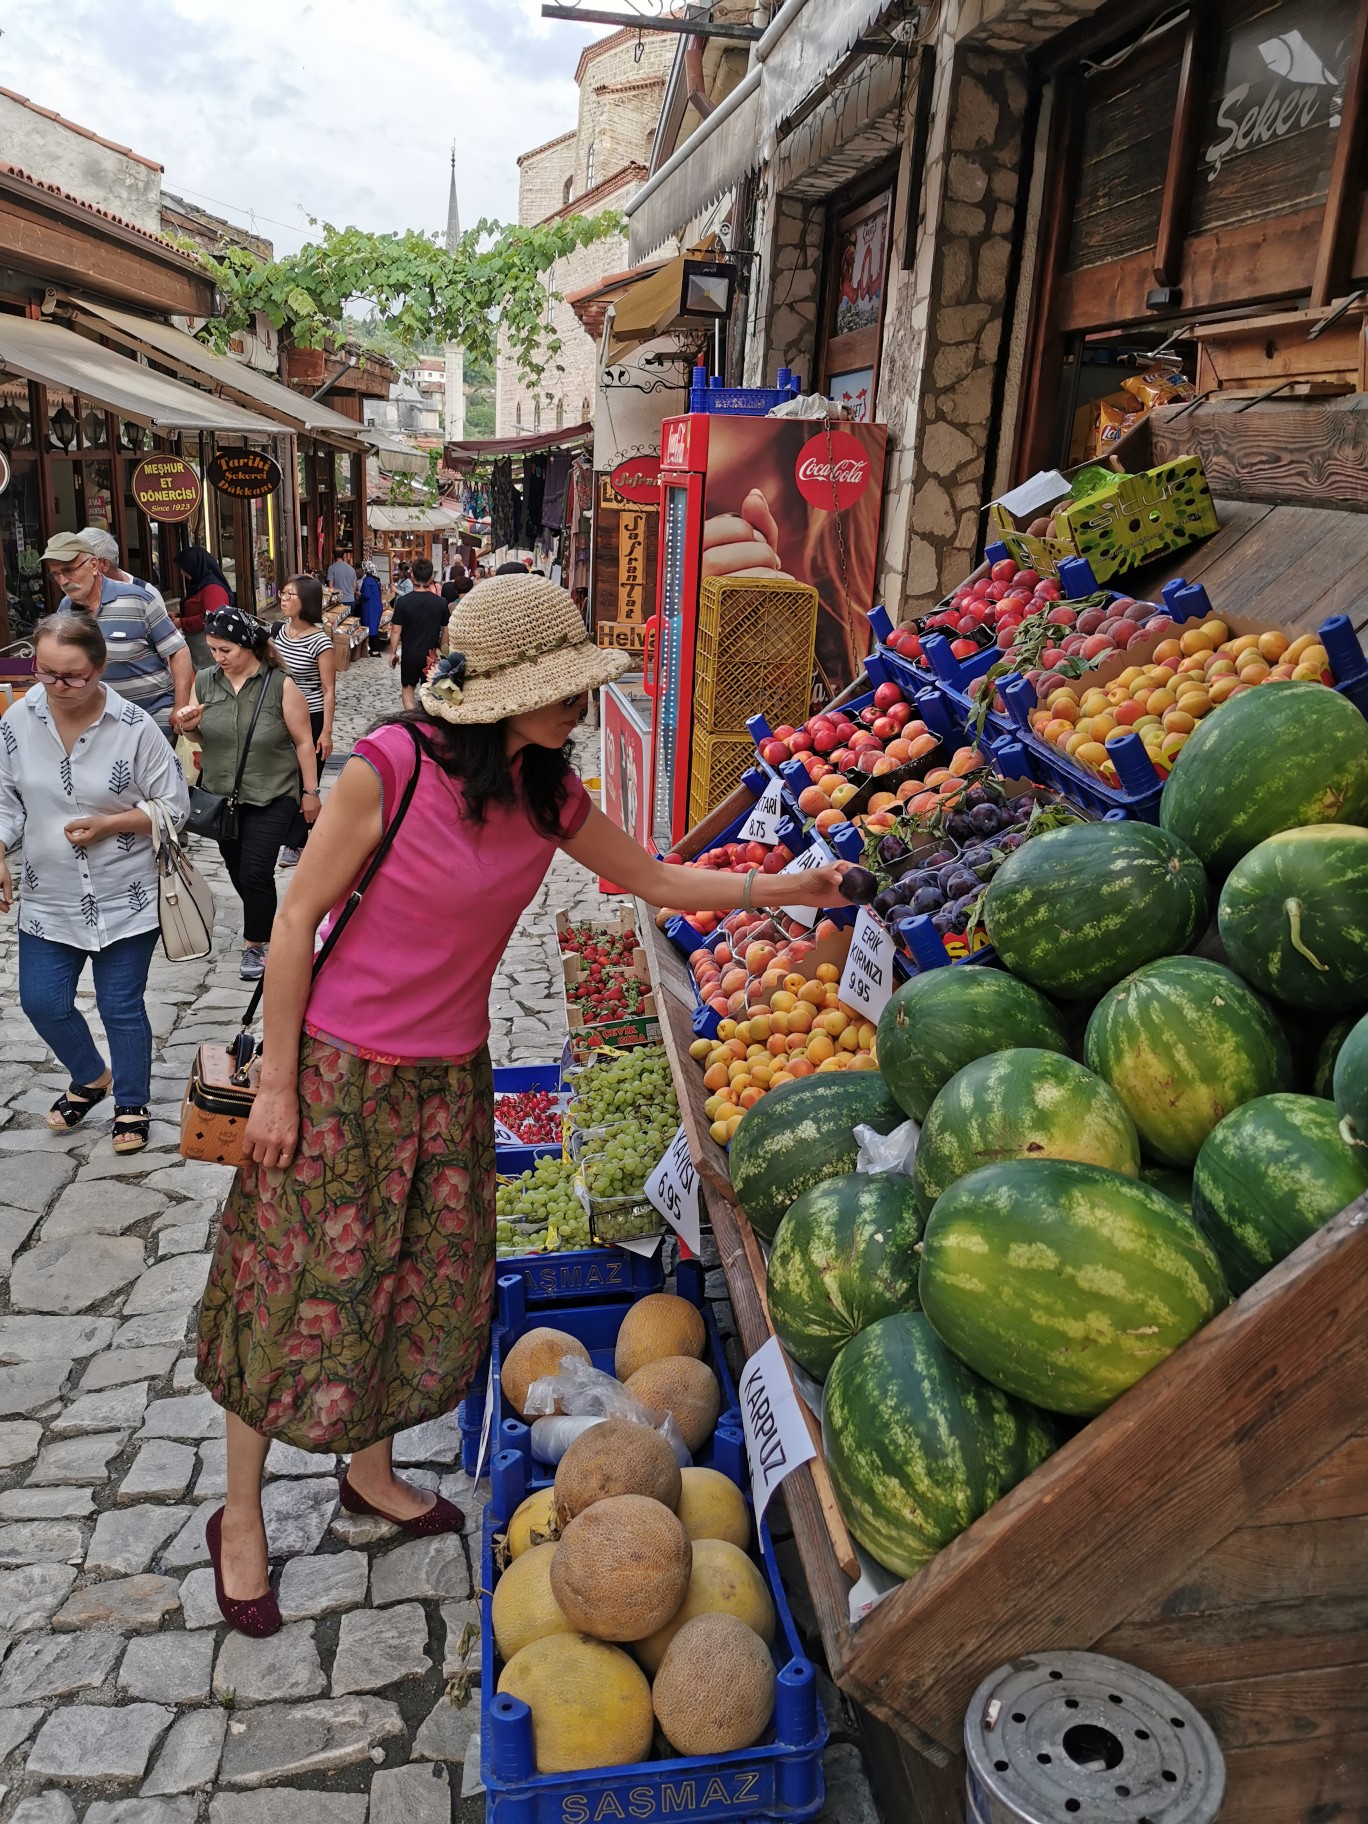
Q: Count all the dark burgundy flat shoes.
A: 2